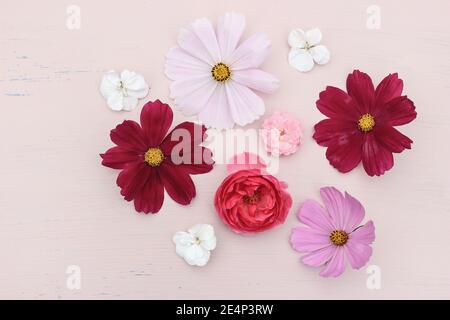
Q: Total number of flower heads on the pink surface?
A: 9